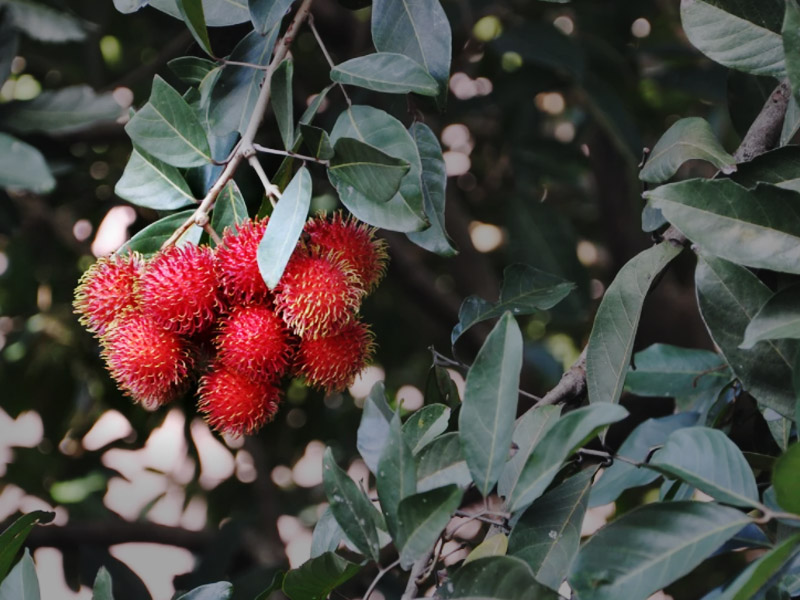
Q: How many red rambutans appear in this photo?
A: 9